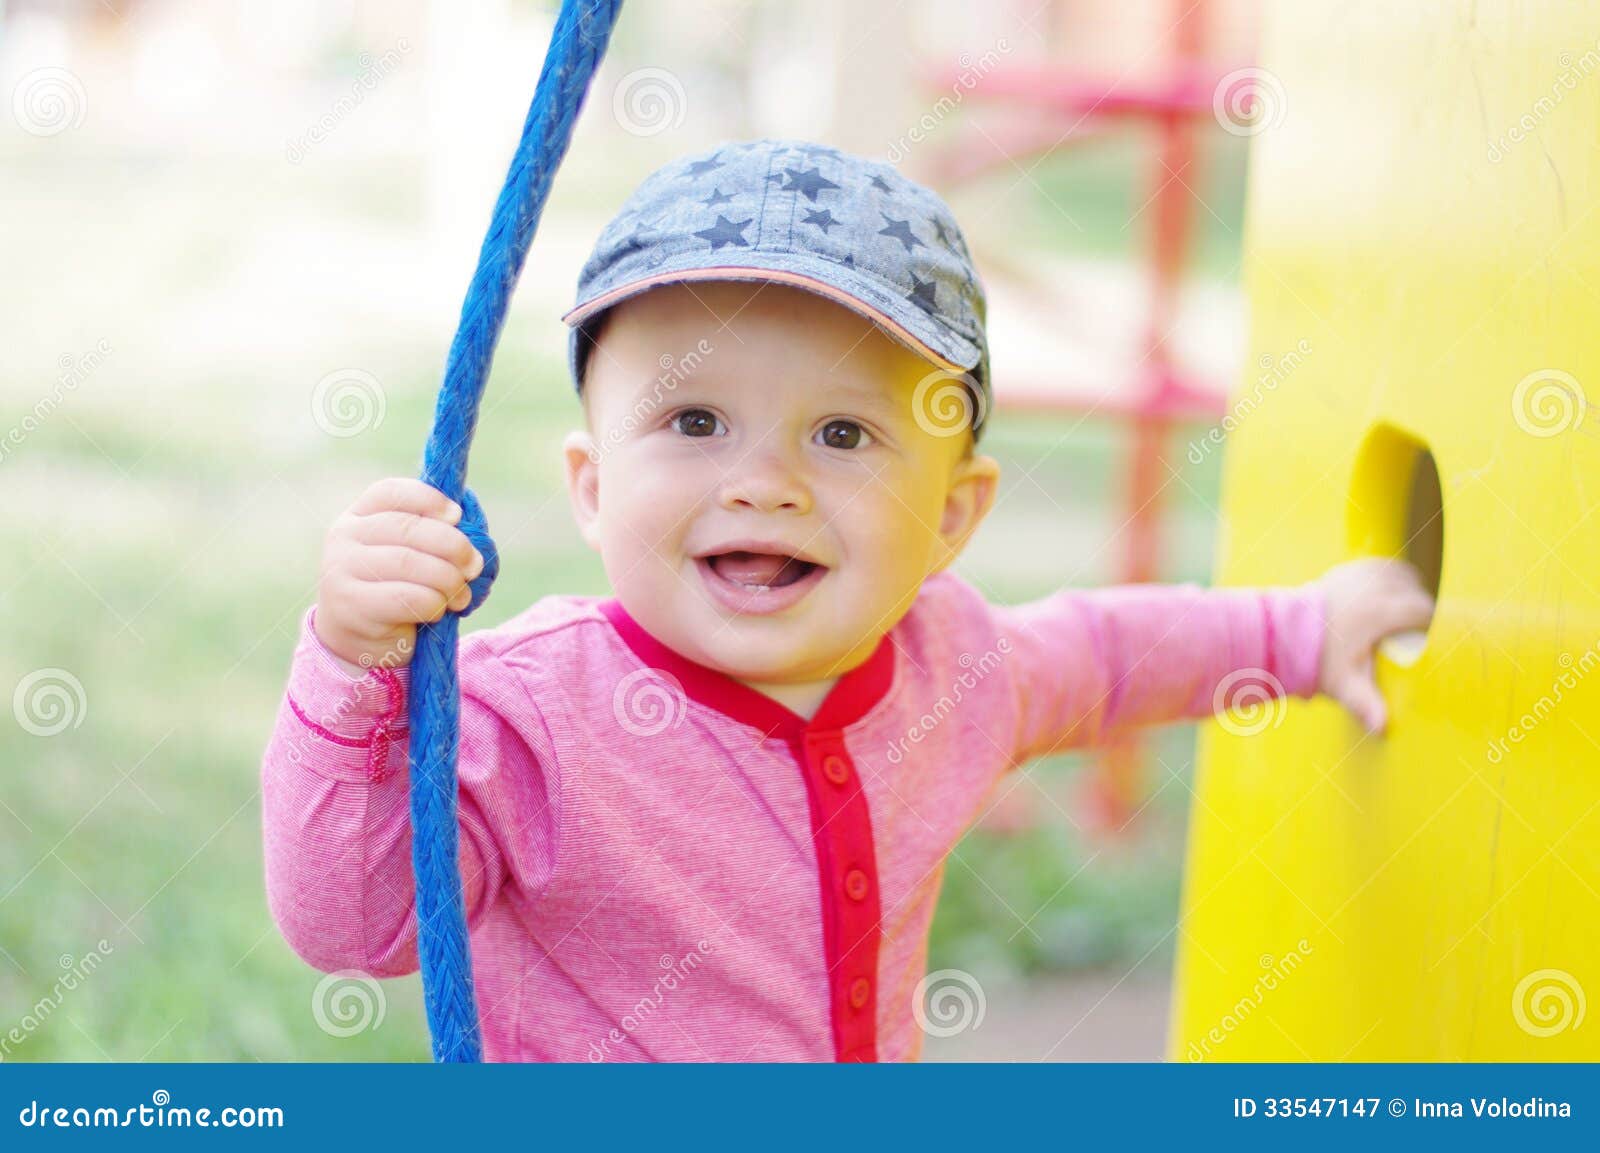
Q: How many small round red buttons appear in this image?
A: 3